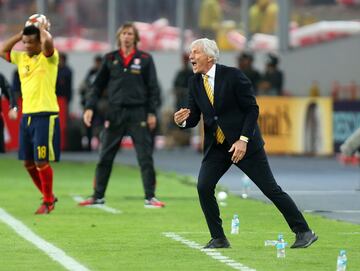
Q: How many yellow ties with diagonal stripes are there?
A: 1